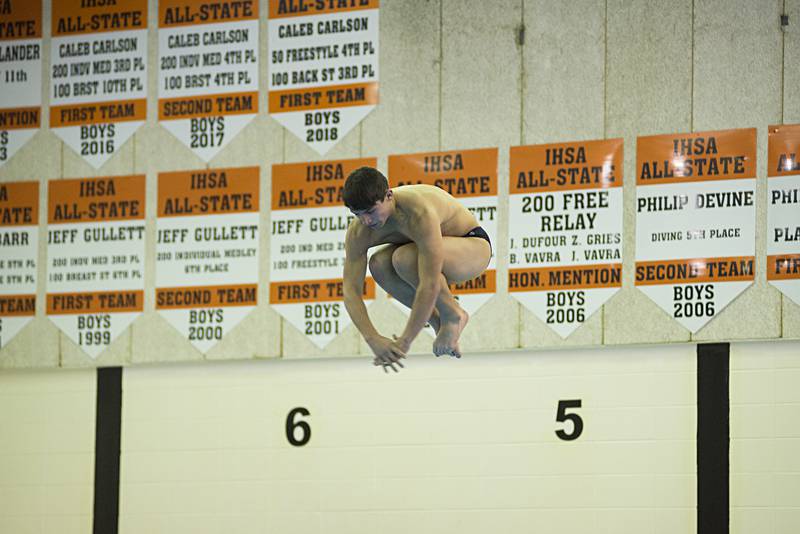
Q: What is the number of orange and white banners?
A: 12